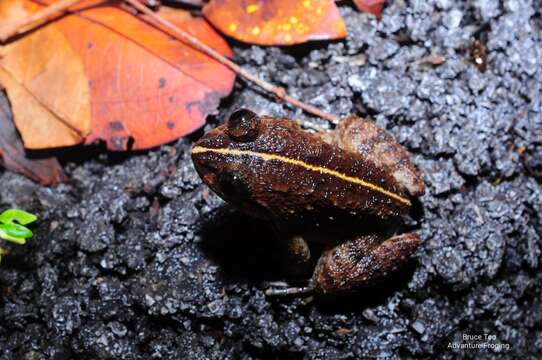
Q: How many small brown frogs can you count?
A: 1